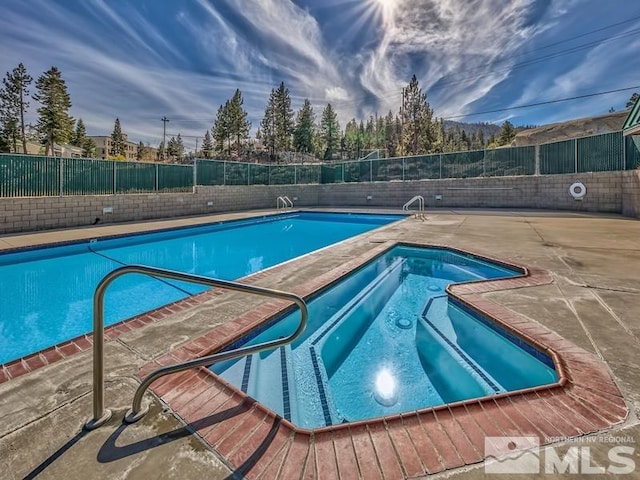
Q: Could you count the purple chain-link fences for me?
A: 0